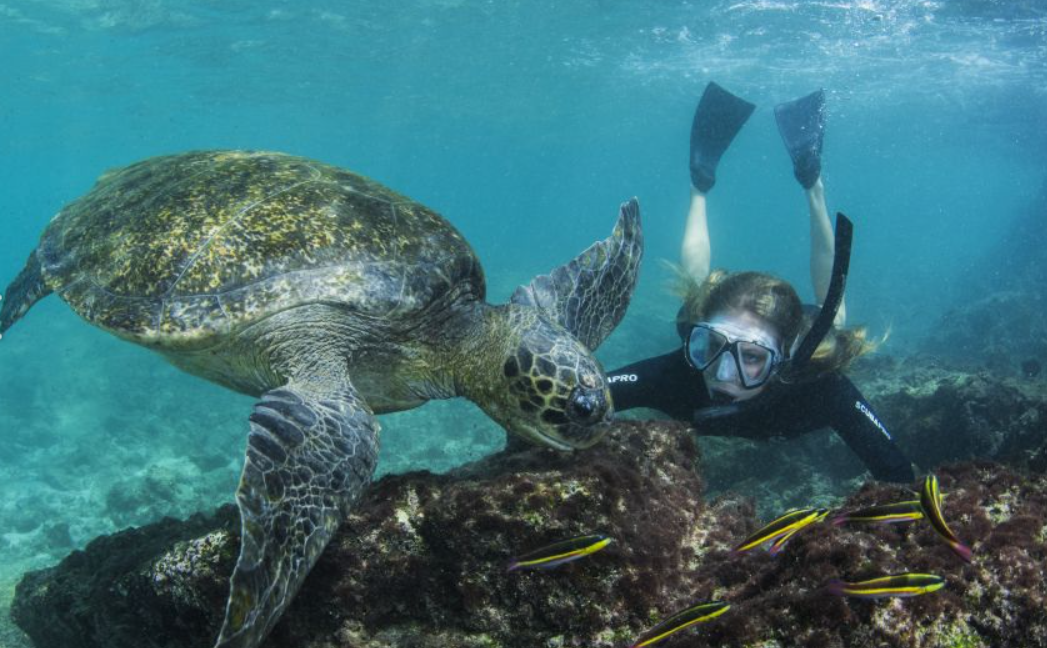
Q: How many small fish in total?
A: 7